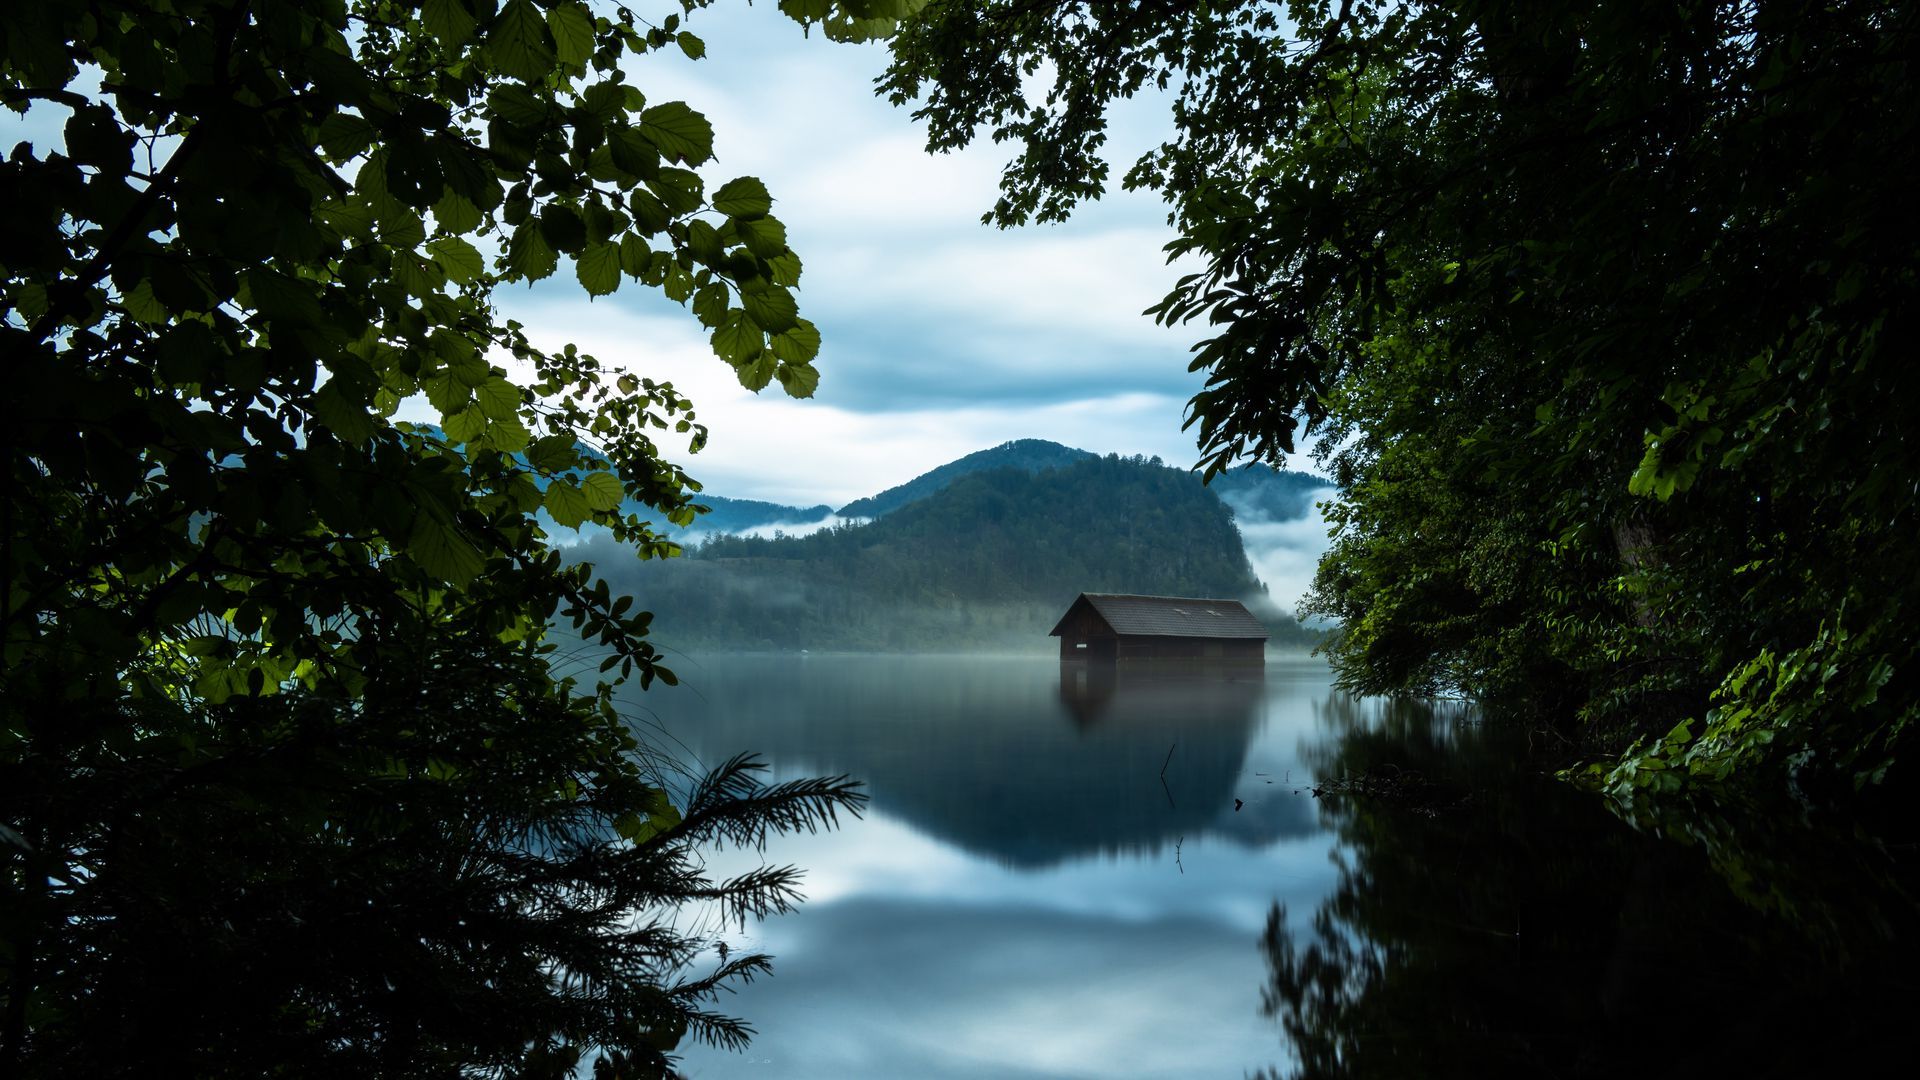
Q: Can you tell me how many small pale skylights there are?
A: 2